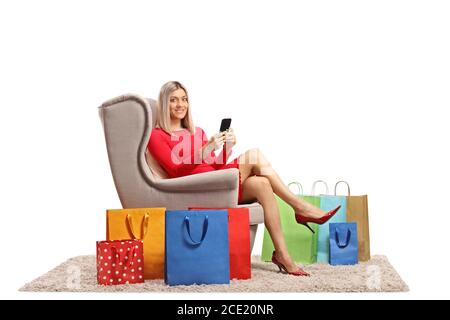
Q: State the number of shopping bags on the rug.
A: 8